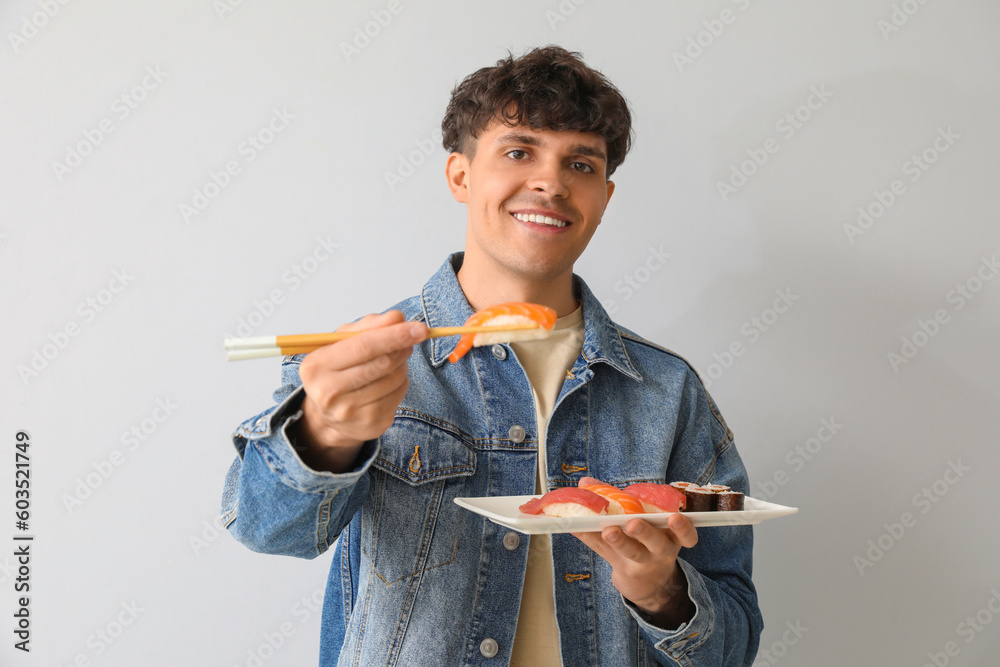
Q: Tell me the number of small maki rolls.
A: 4